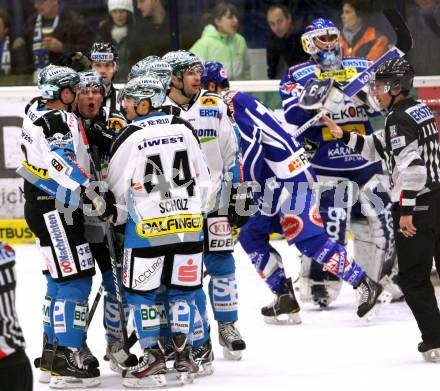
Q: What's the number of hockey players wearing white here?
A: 5